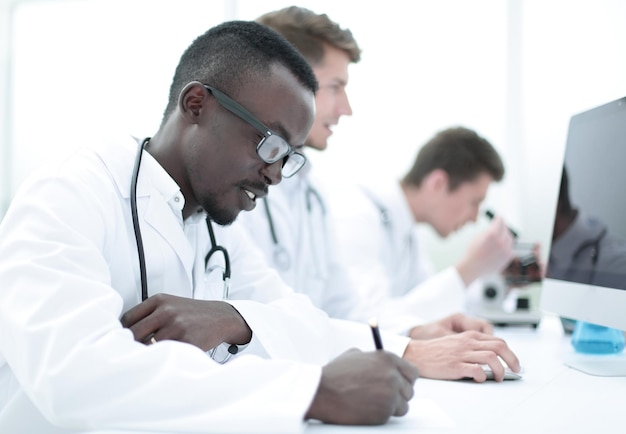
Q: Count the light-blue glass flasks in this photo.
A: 1